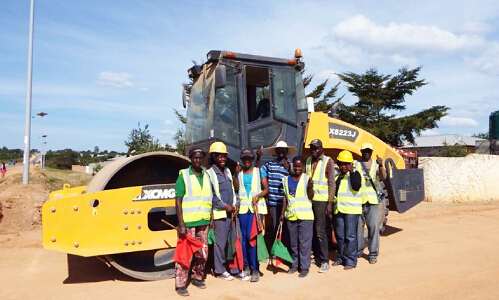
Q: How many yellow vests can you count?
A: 7